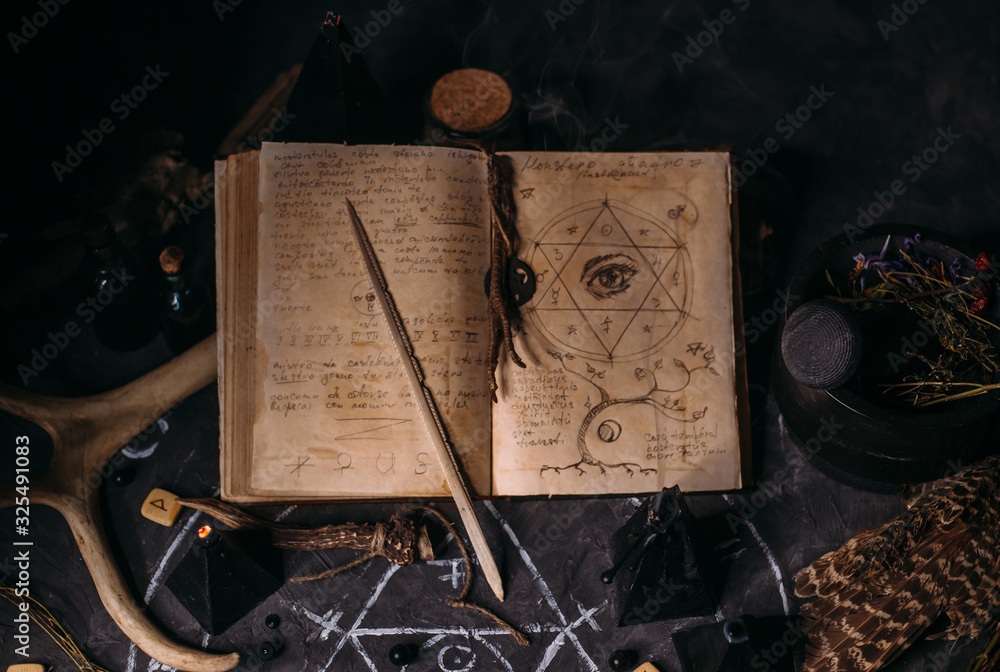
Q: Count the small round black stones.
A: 5